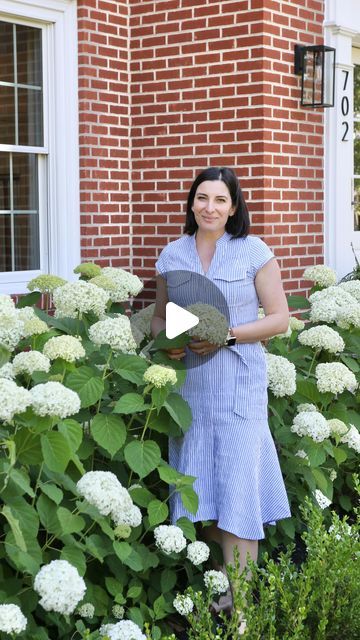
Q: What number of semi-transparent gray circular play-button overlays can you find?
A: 1